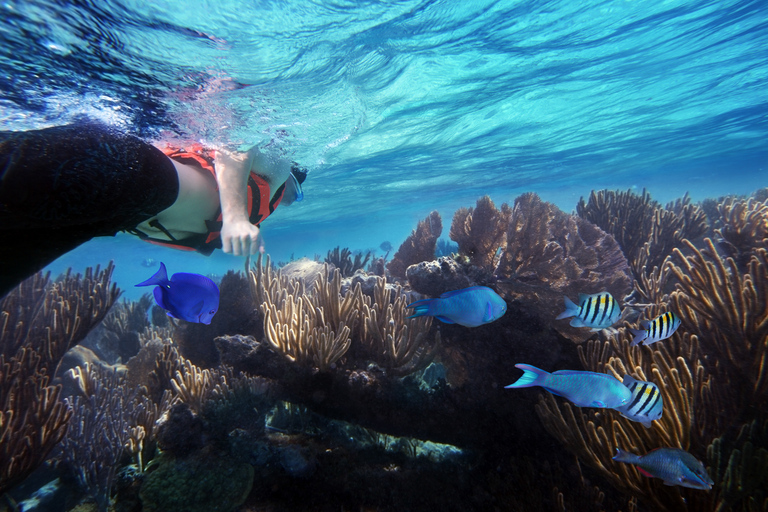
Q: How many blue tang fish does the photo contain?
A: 1